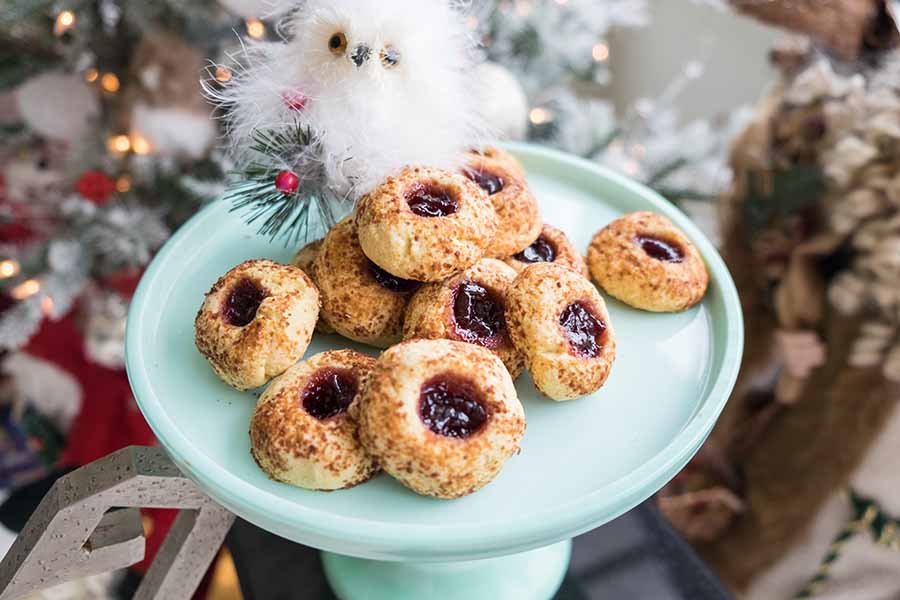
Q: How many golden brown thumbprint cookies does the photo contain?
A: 11